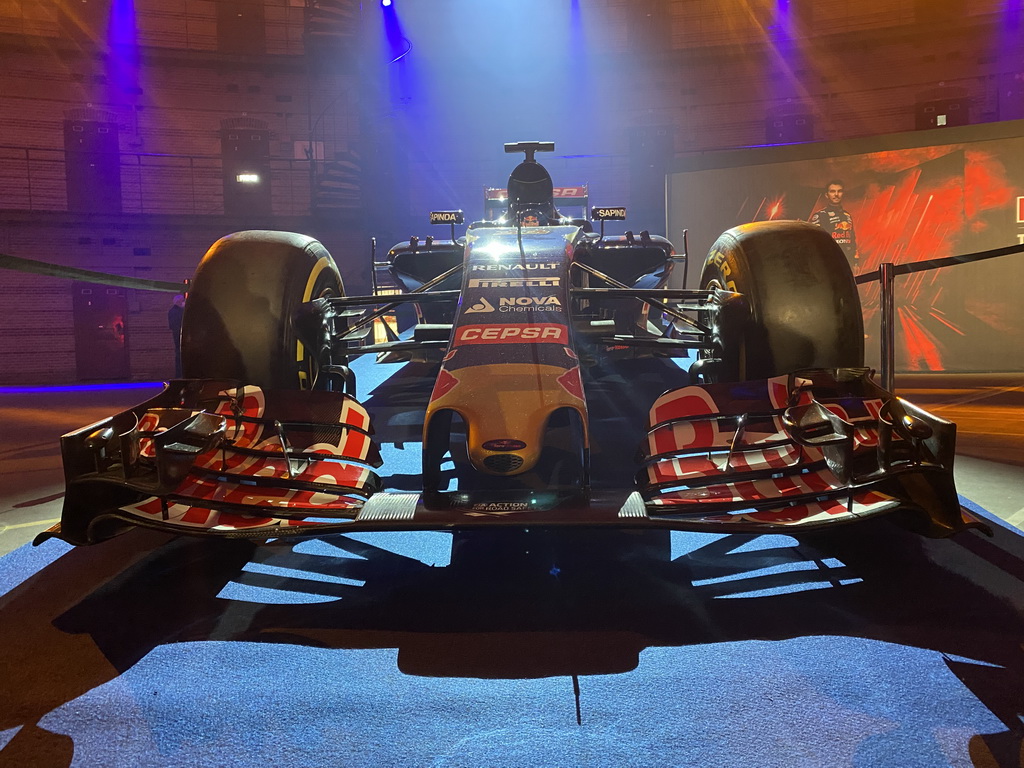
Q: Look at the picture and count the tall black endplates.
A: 2